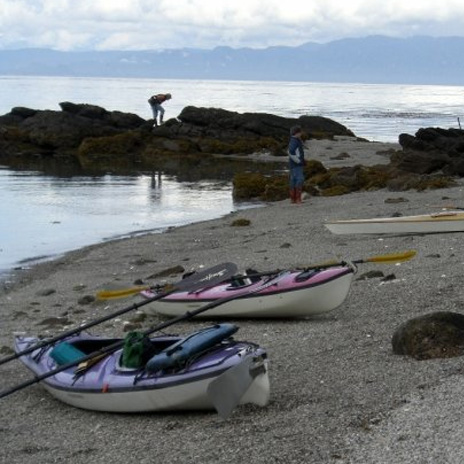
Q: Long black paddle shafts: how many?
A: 2